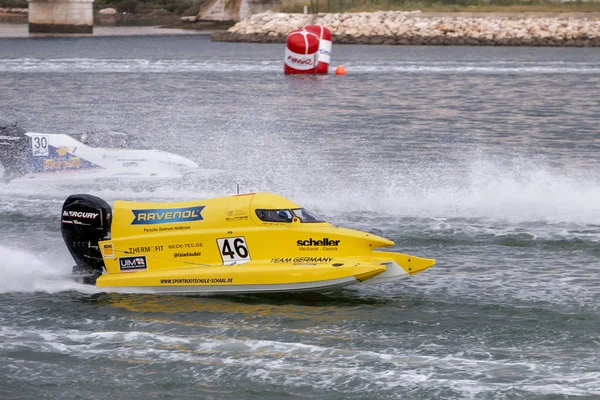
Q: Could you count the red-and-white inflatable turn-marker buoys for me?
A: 2